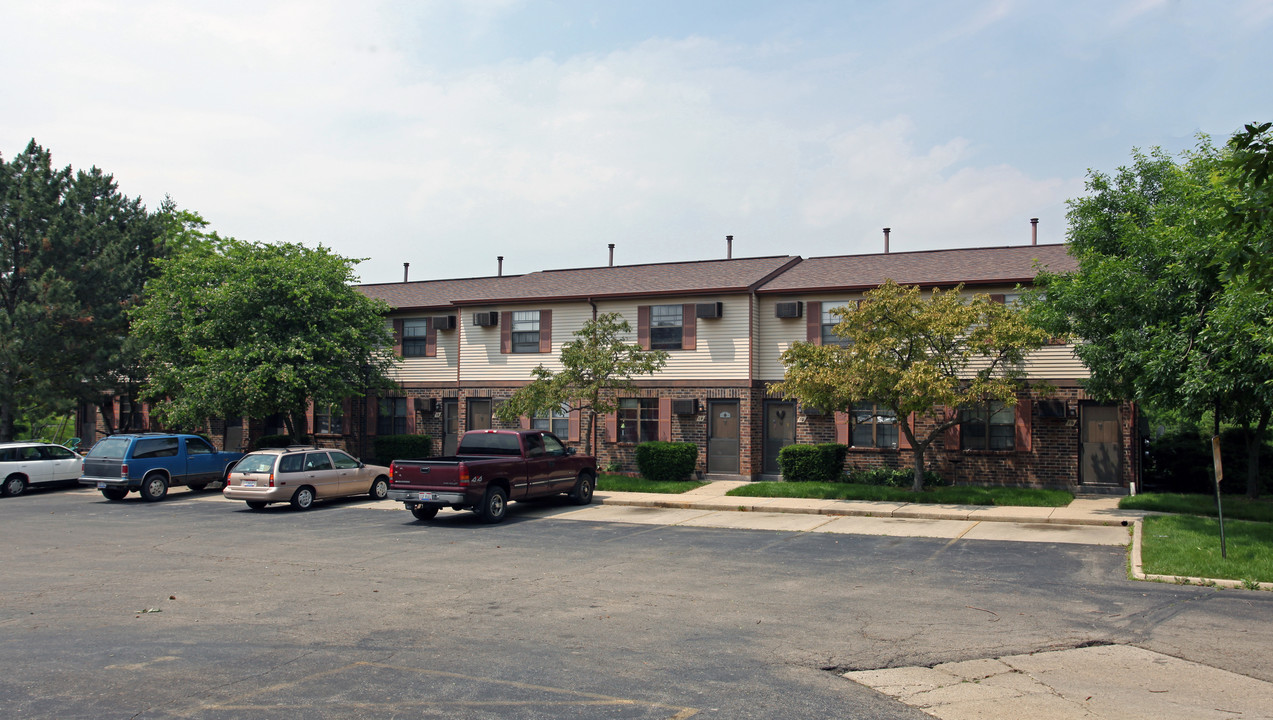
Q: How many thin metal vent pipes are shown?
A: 6